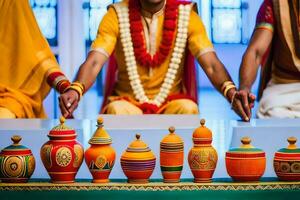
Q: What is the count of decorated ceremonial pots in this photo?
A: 8